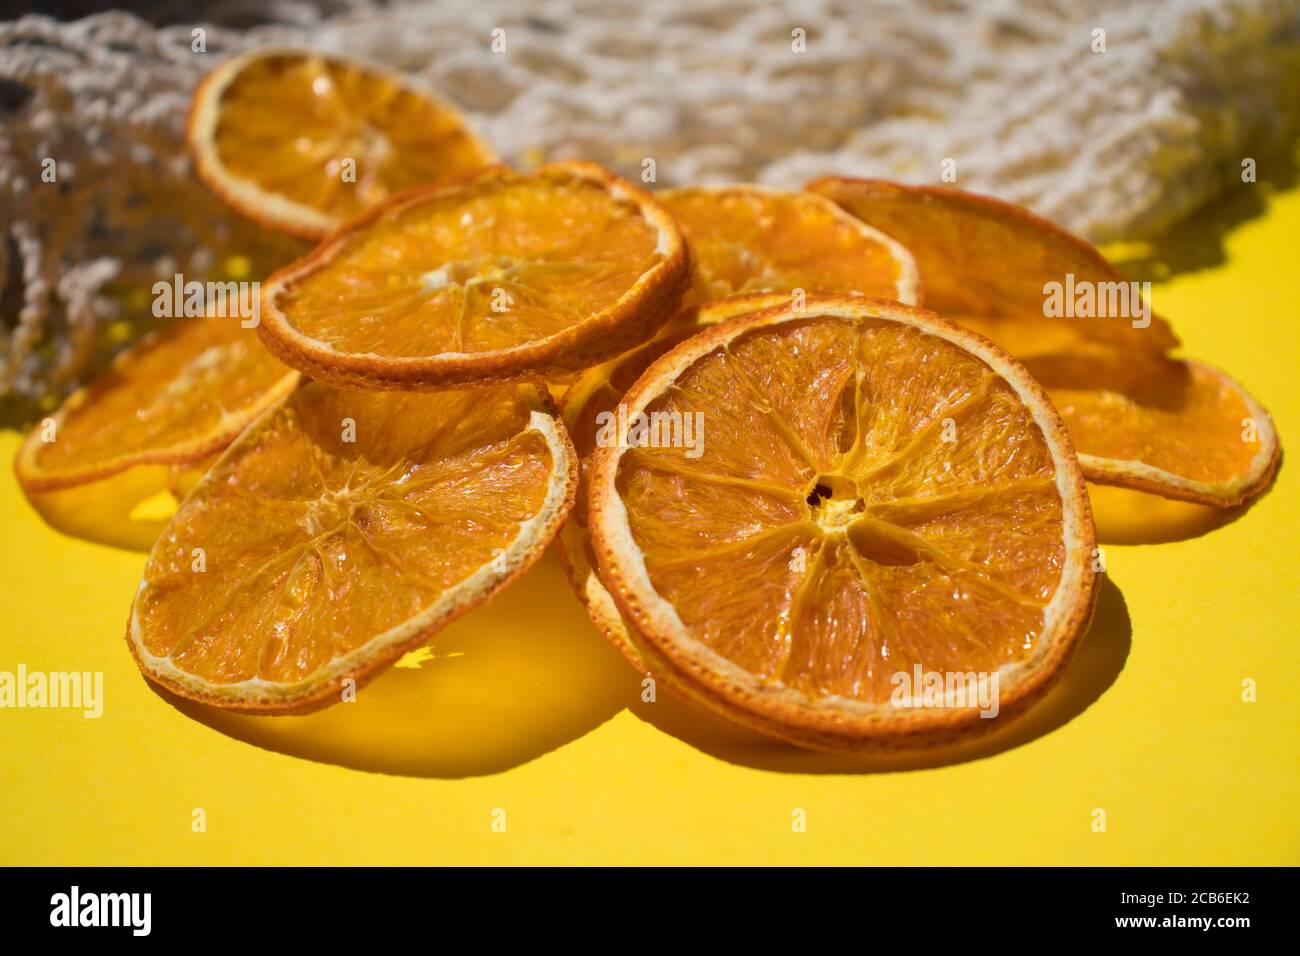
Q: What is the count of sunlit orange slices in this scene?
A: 9